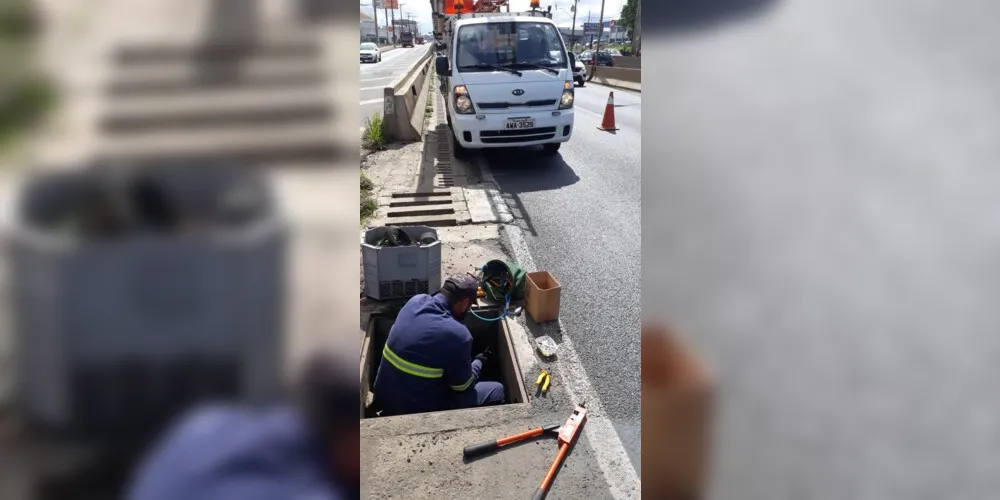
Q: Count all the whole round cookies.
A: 0